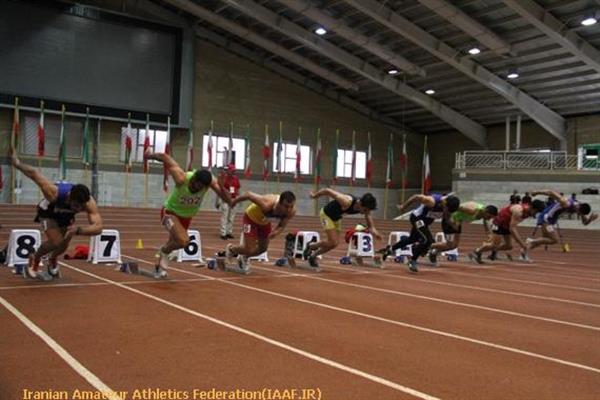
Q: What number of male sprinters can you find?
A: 8